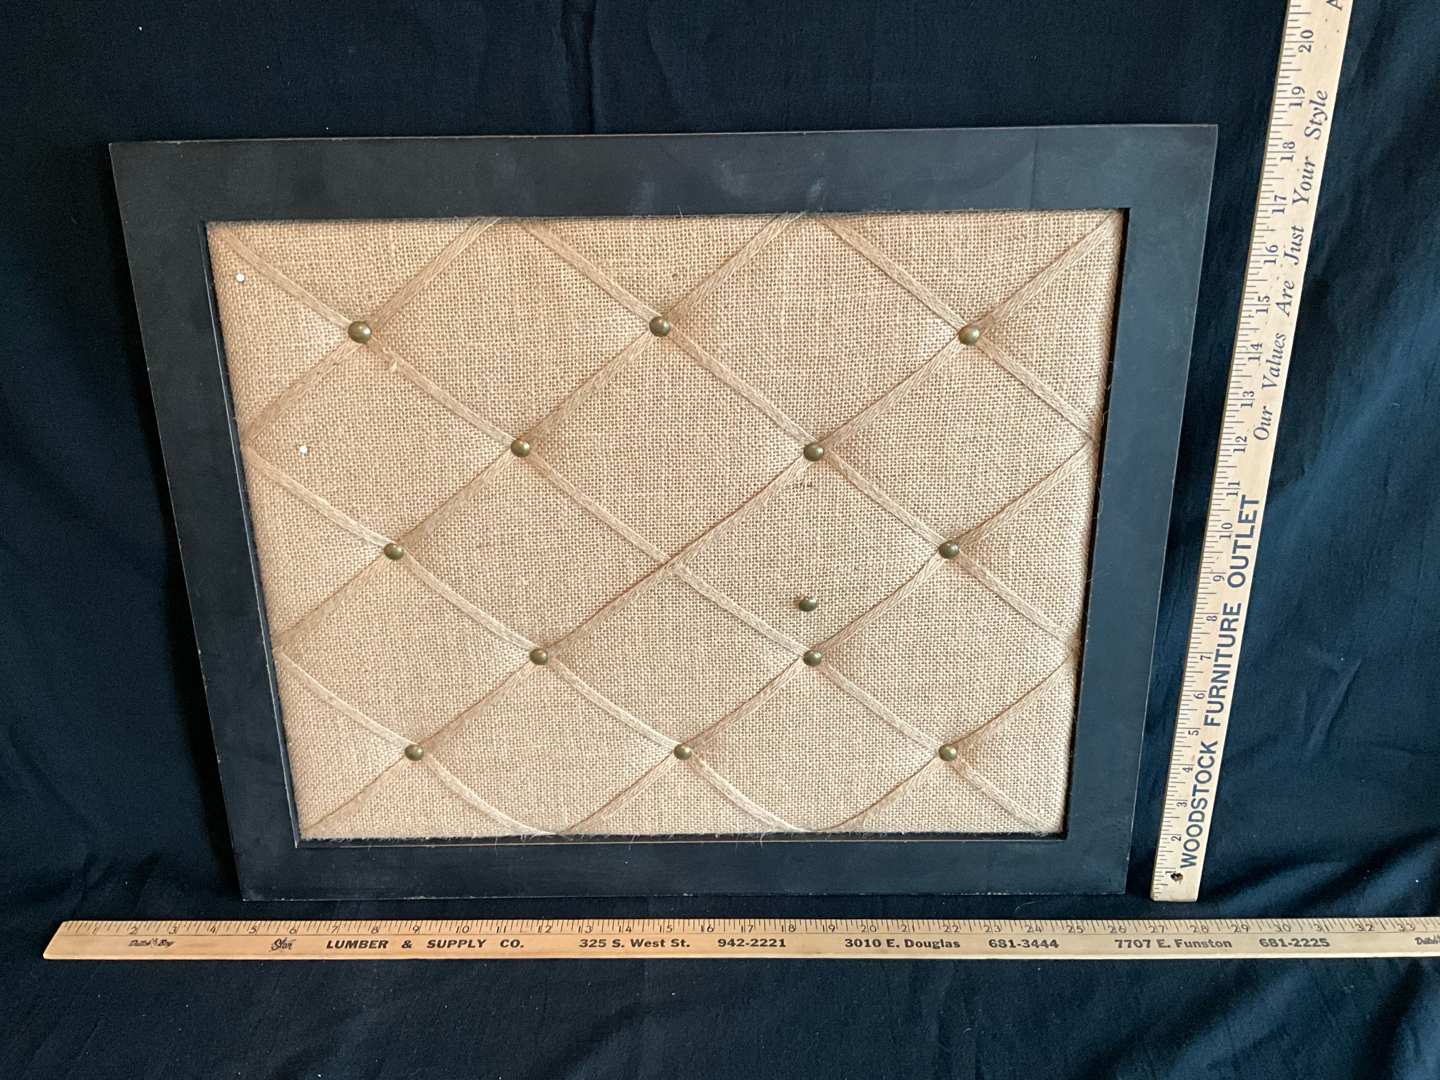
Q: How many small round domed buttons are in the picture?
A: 13